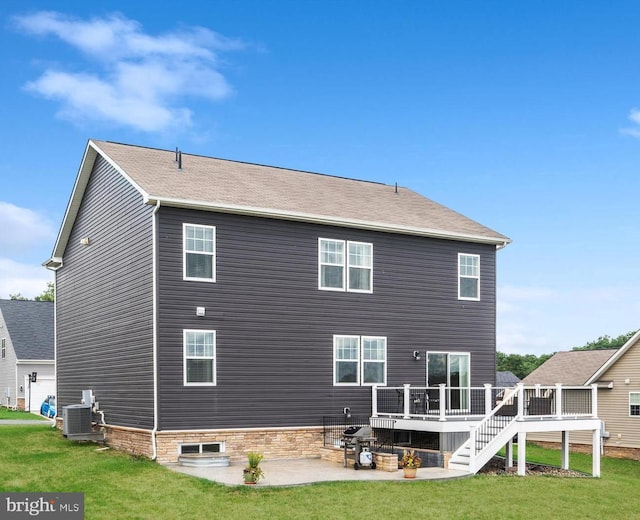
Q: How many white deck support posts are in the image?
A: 4